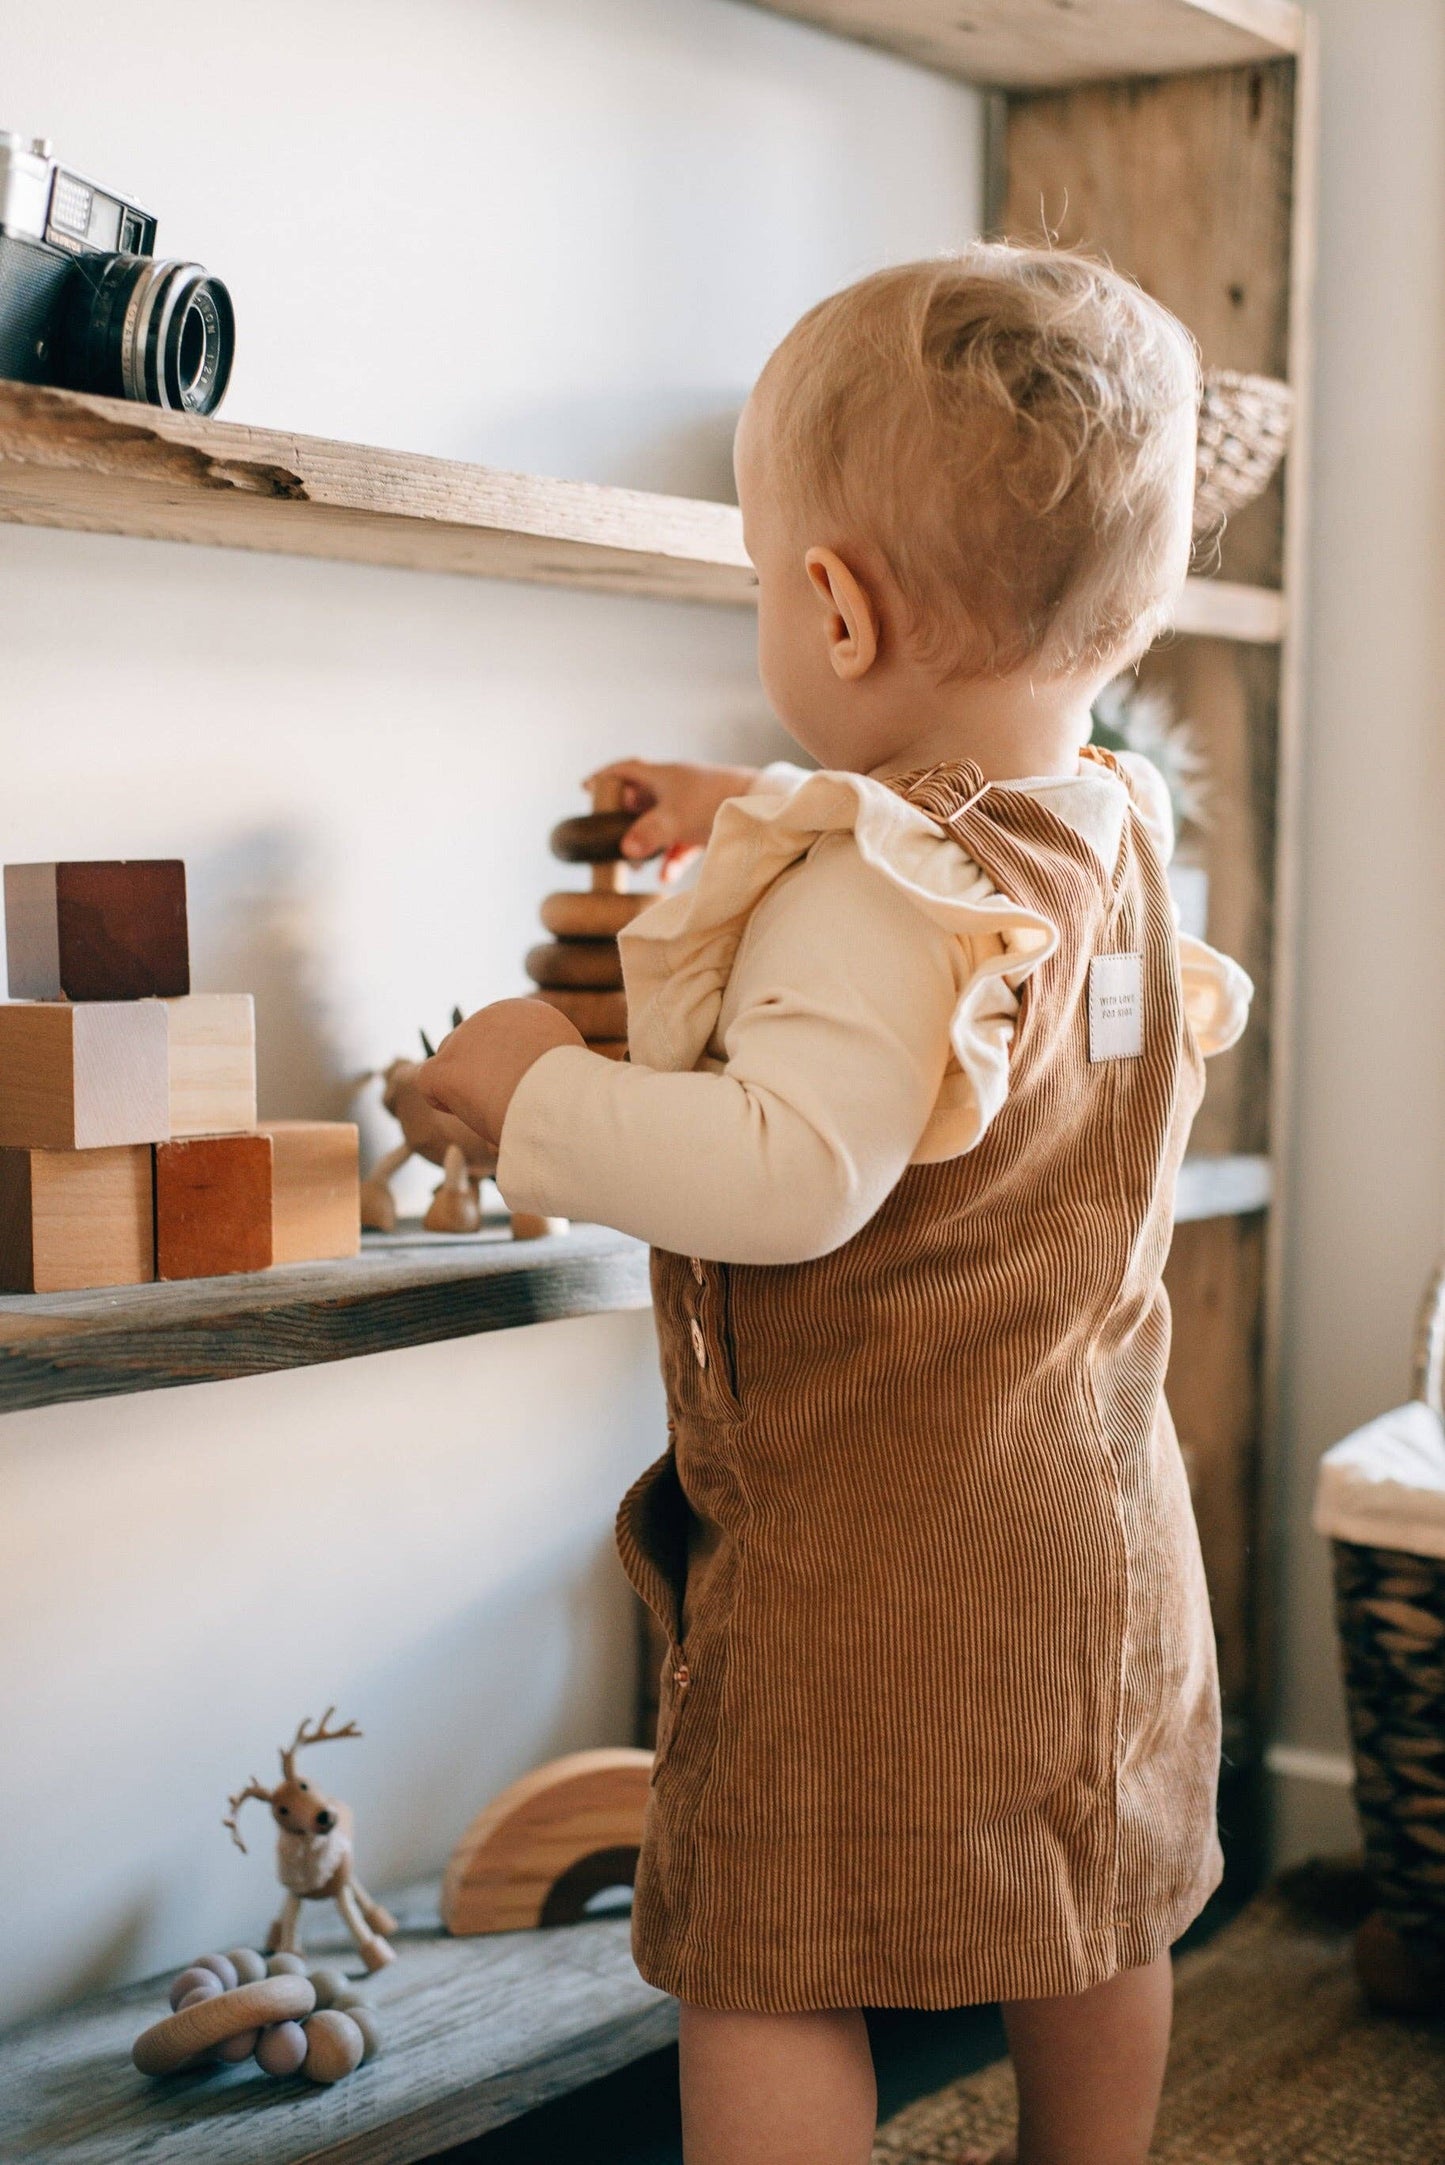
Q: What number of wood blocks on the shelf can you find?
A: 6